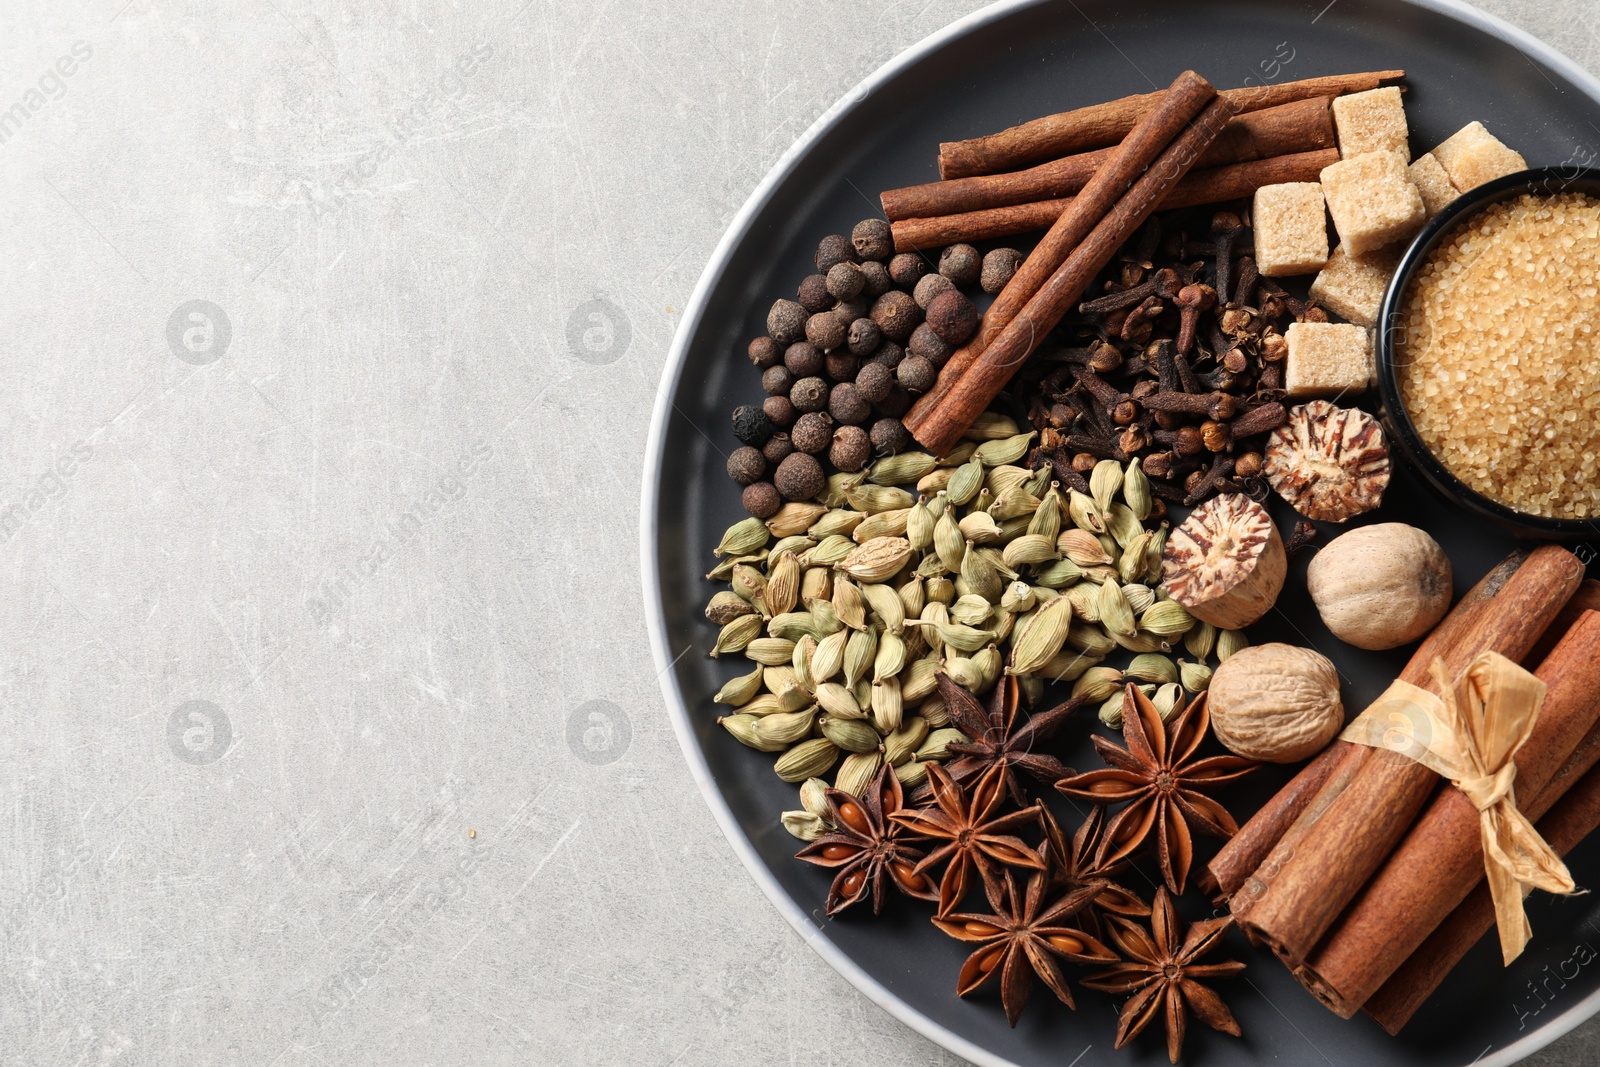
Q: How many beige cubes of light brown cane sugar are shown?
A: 7